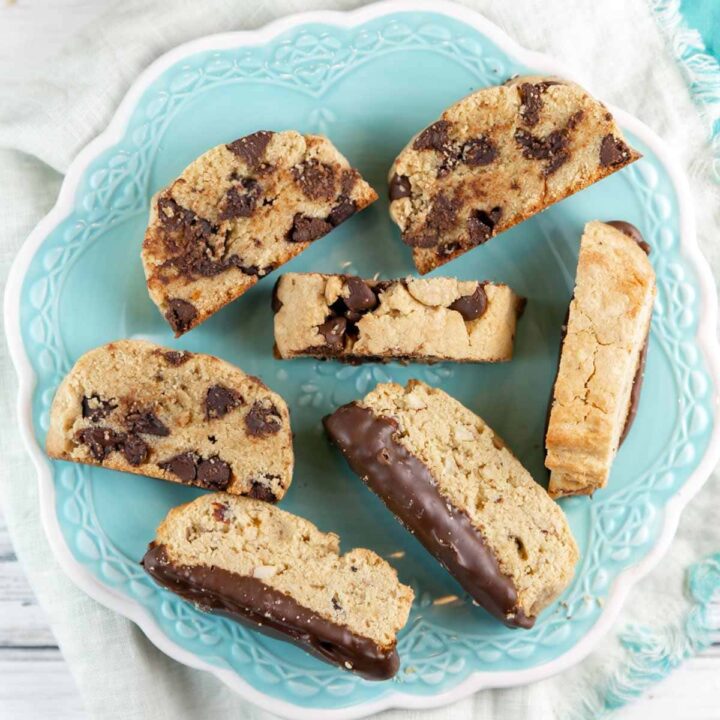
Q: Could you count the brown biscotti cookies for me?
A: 7